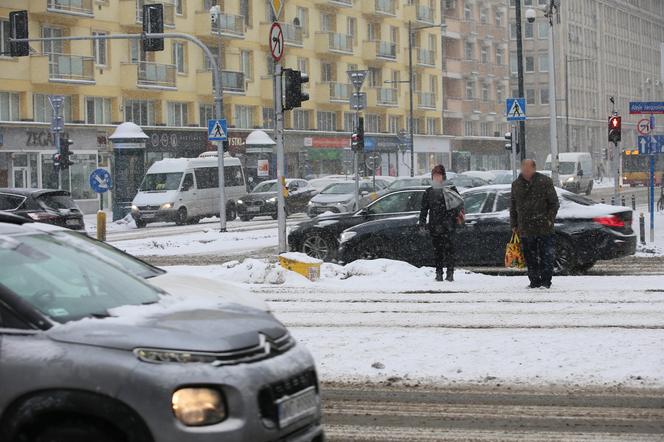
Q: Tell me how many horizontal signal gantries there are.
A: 1